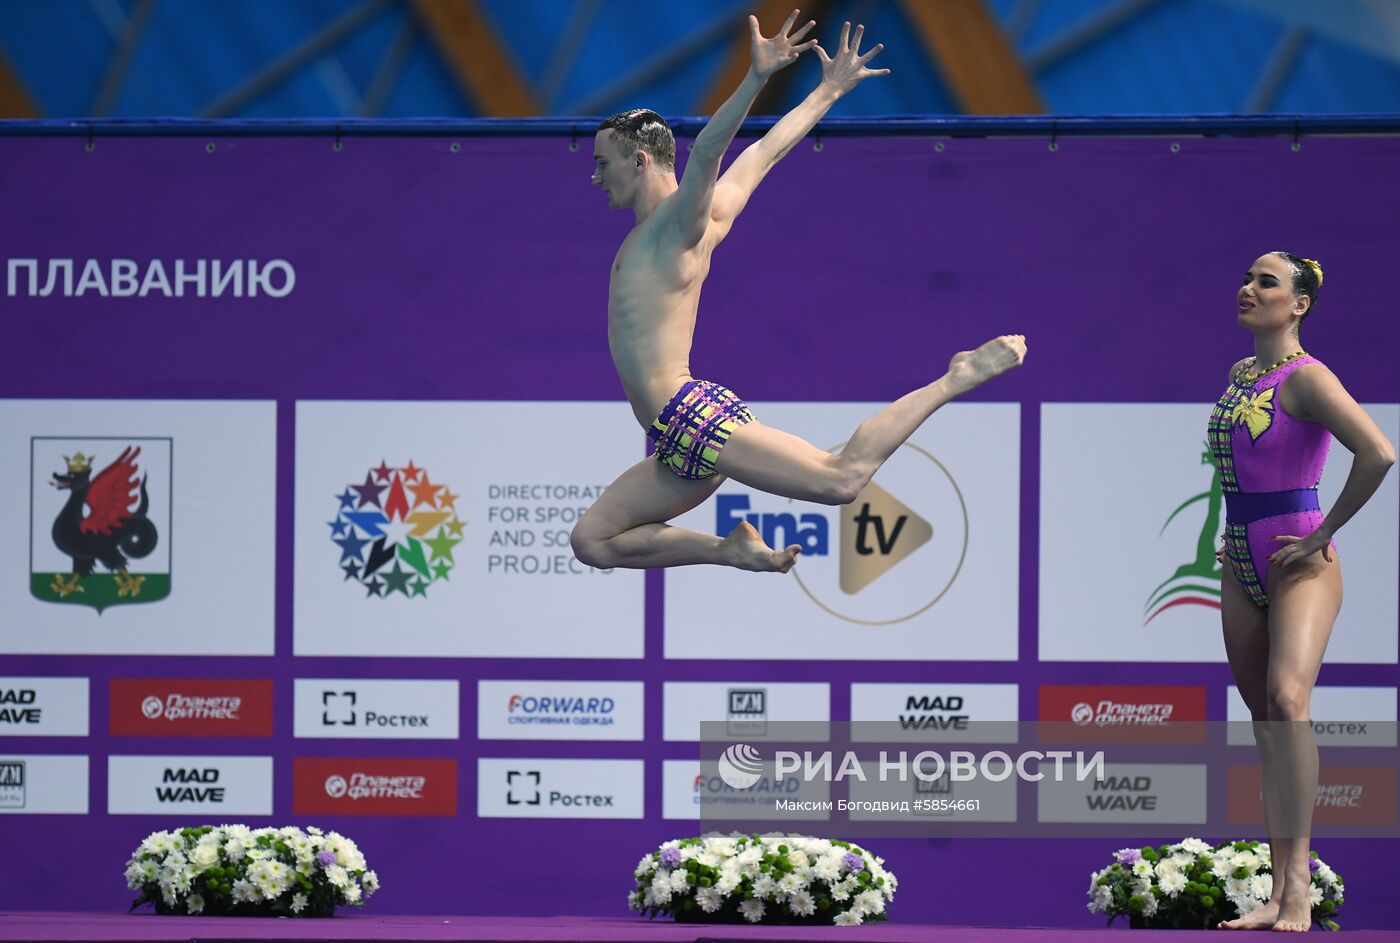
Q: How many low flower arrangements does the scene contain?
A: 3